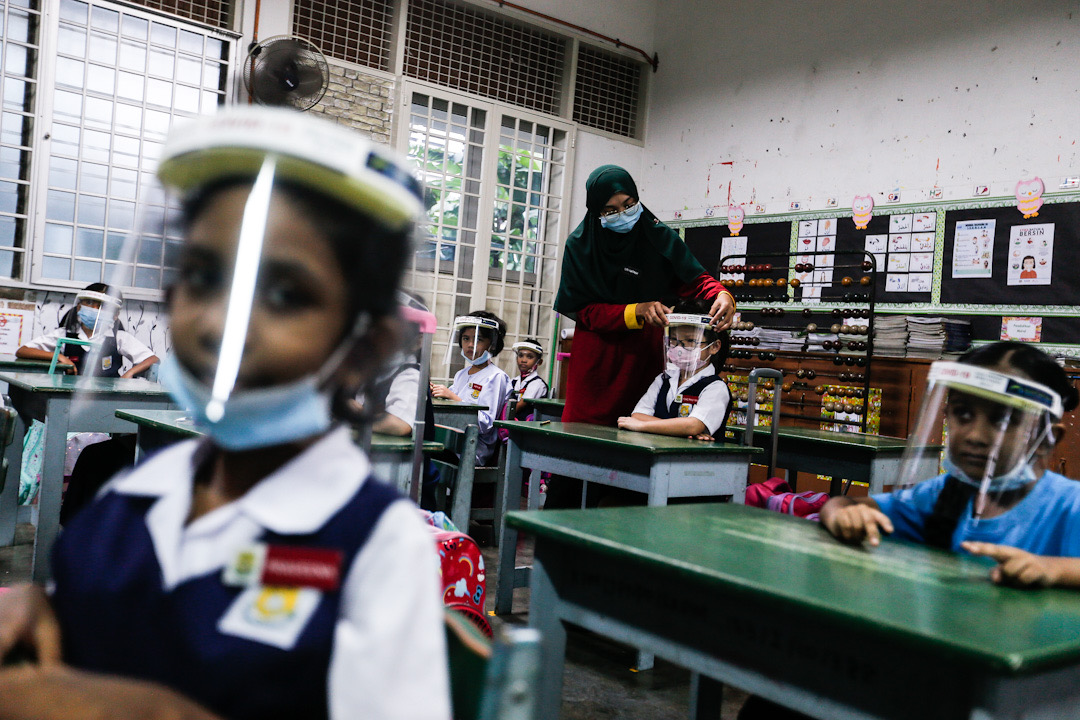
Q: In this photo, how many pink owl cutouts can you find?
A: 3